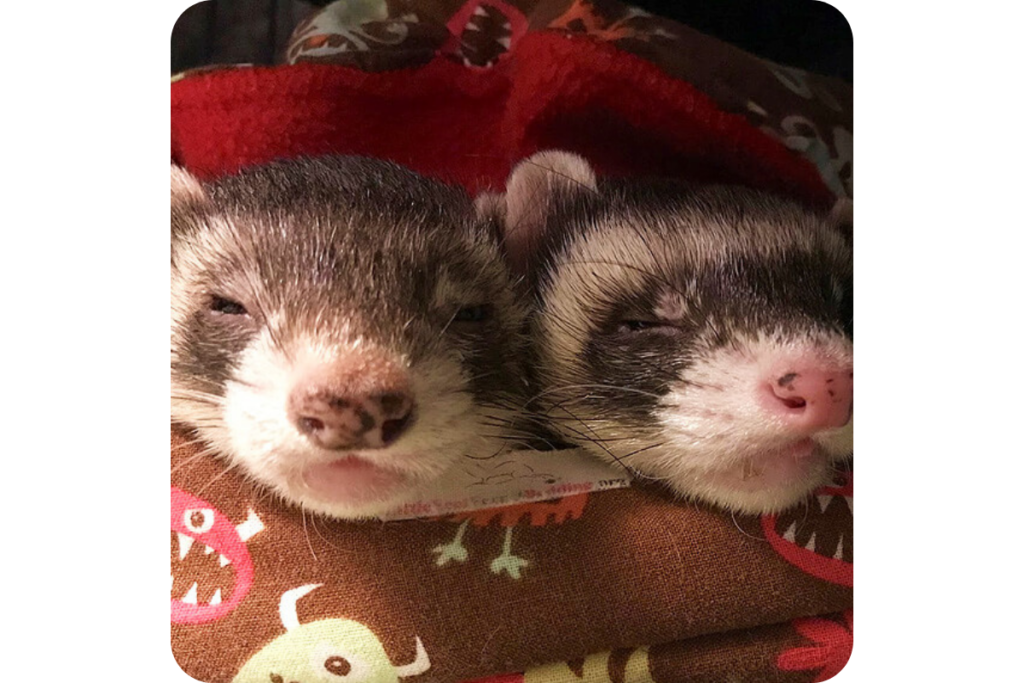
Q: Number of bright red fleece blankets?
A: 1